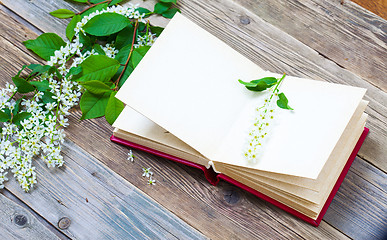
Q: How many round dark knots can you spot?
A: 4